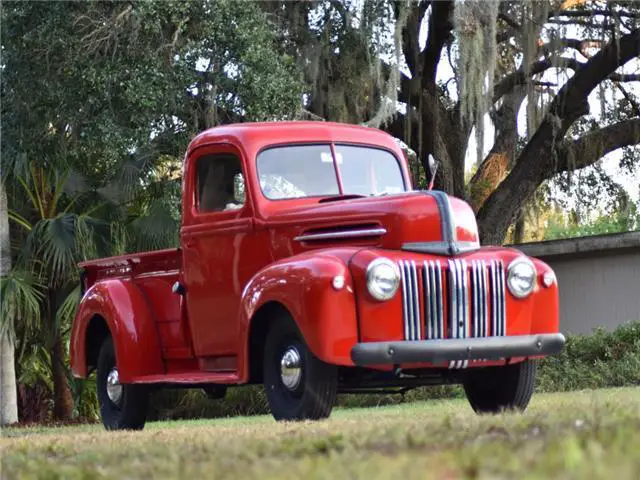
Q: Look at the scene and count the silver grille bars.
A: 15